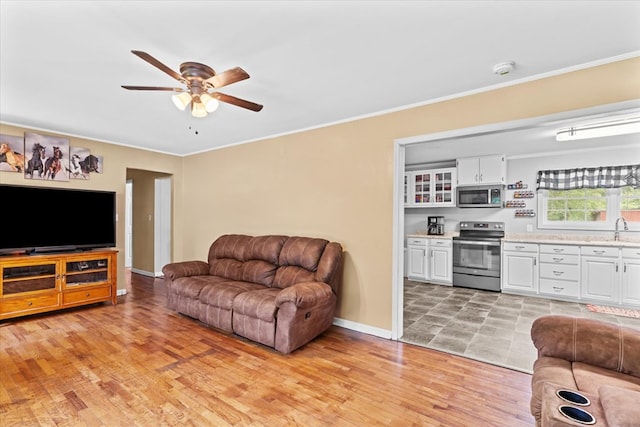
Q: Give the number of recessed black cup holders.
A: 2